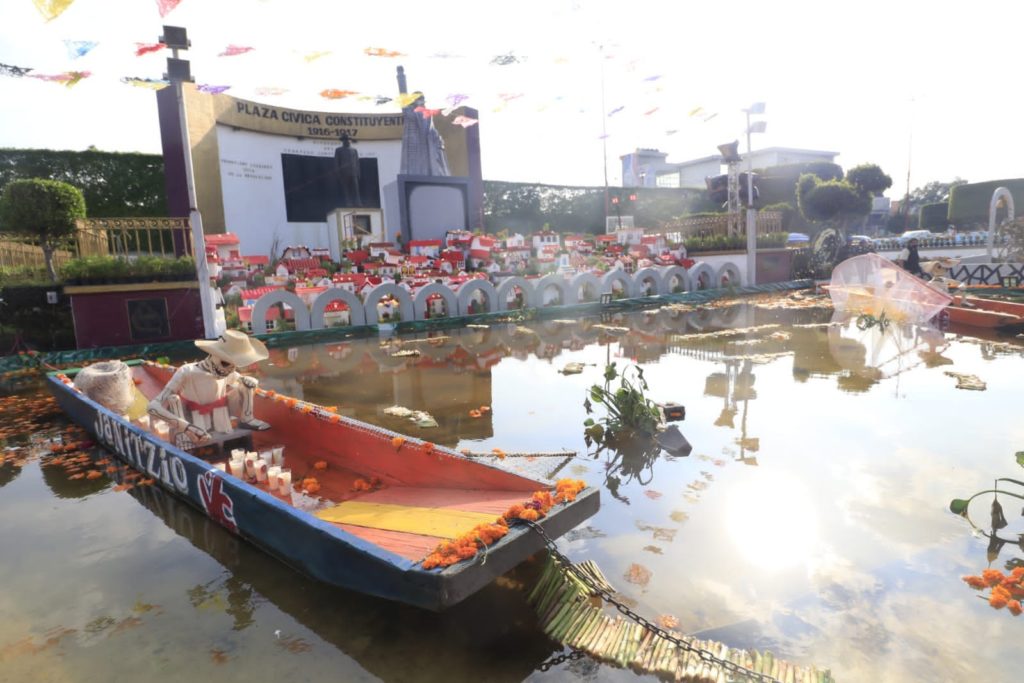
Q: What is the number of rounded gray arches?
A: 13